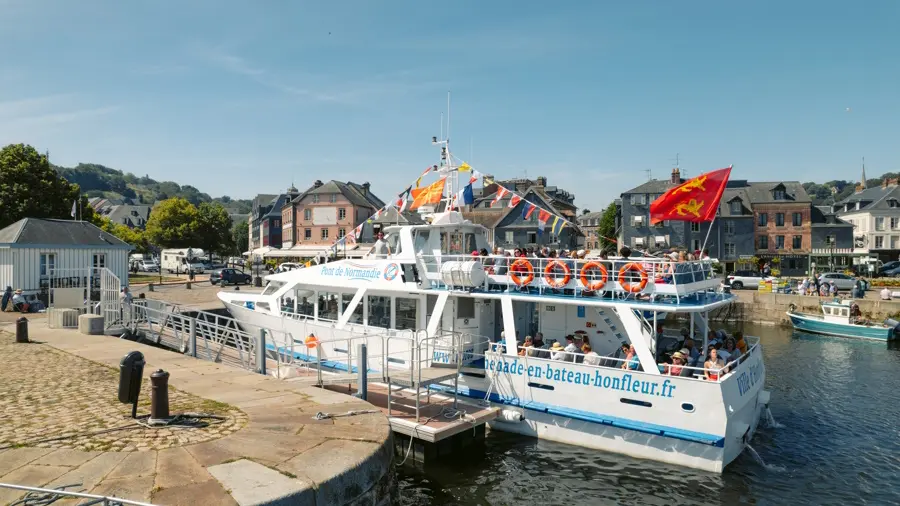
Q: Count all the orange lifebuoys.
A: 4